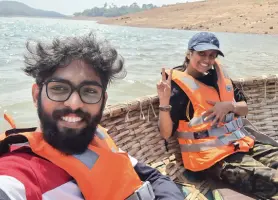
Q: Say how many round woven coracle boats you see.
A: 1